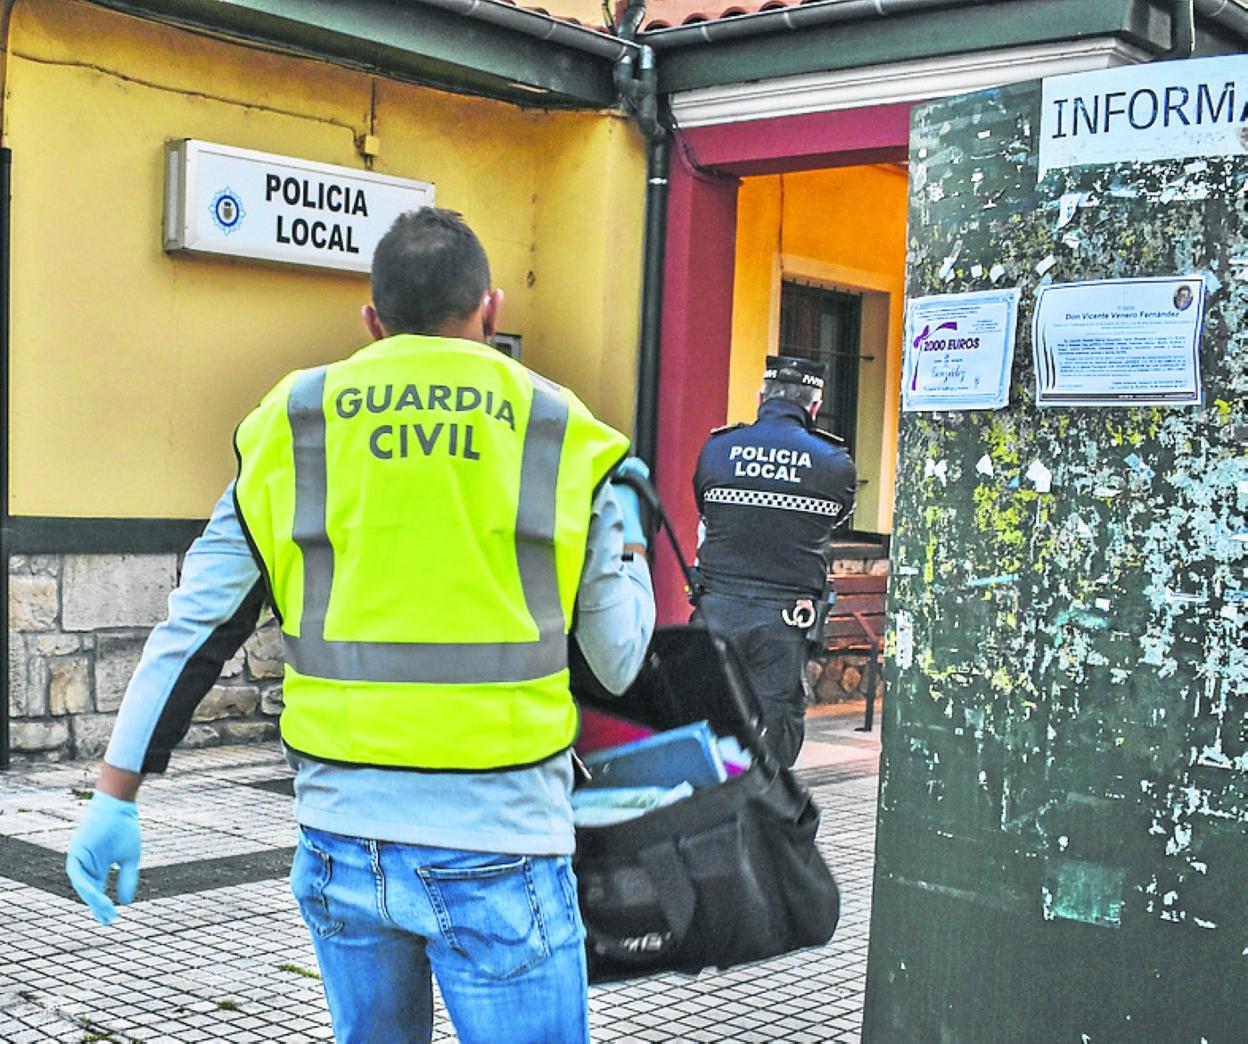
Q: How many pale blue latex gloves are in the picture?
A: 2